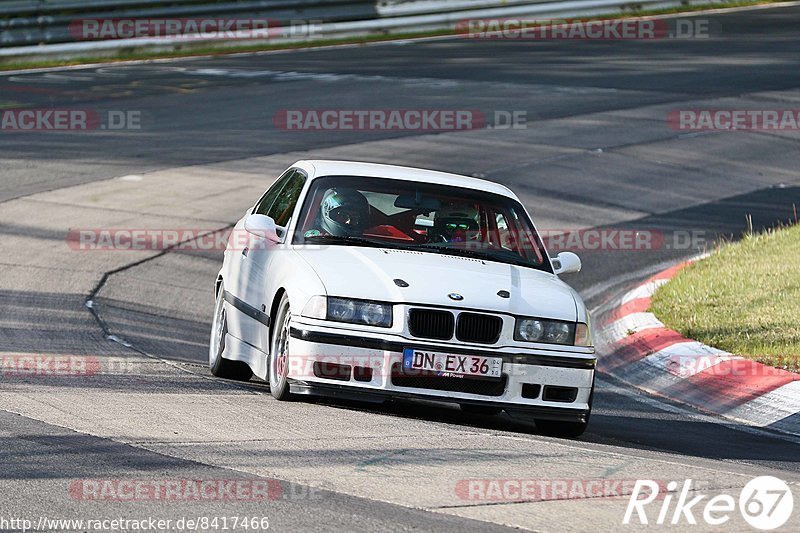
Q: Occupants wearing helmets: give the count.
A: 2